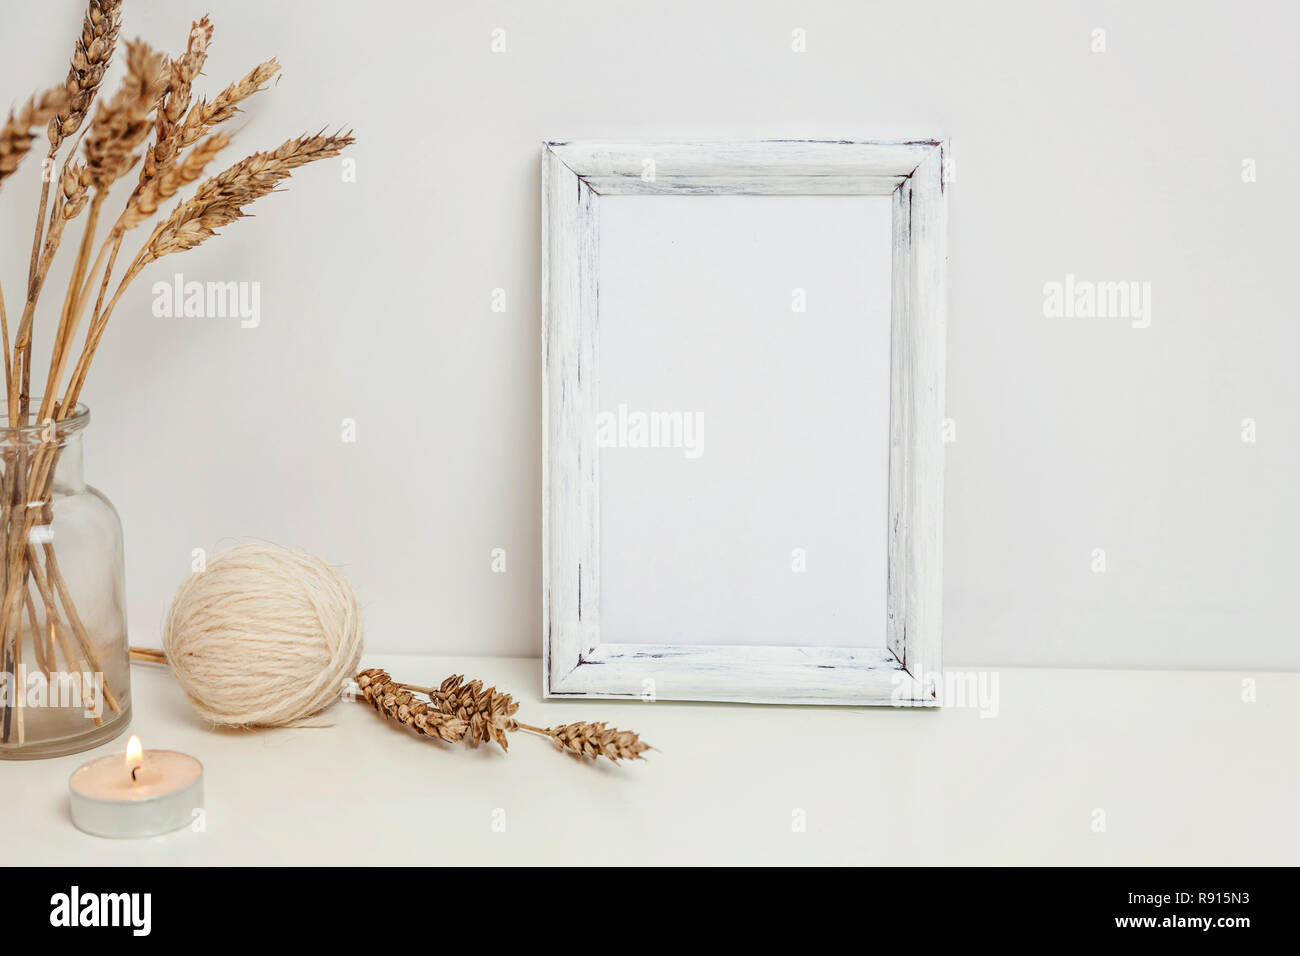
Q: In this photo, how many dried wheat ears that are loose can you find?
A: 3